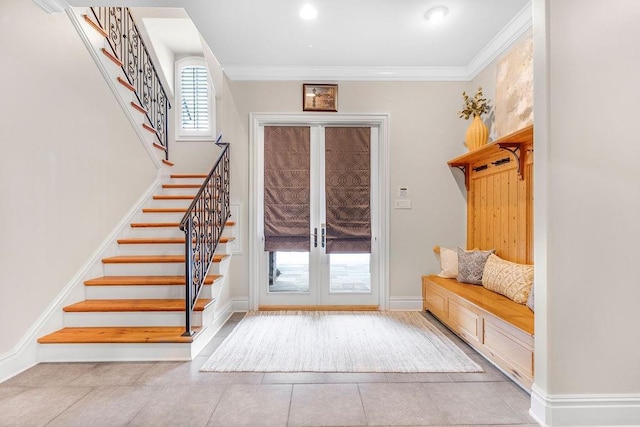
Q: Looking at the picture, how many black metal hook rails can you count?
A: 2